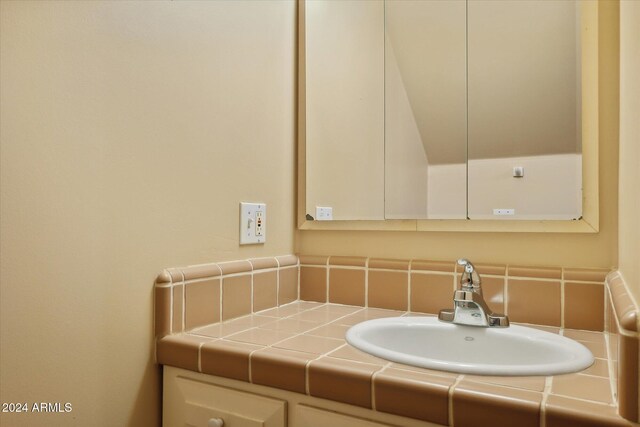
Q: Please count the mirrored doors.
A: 3